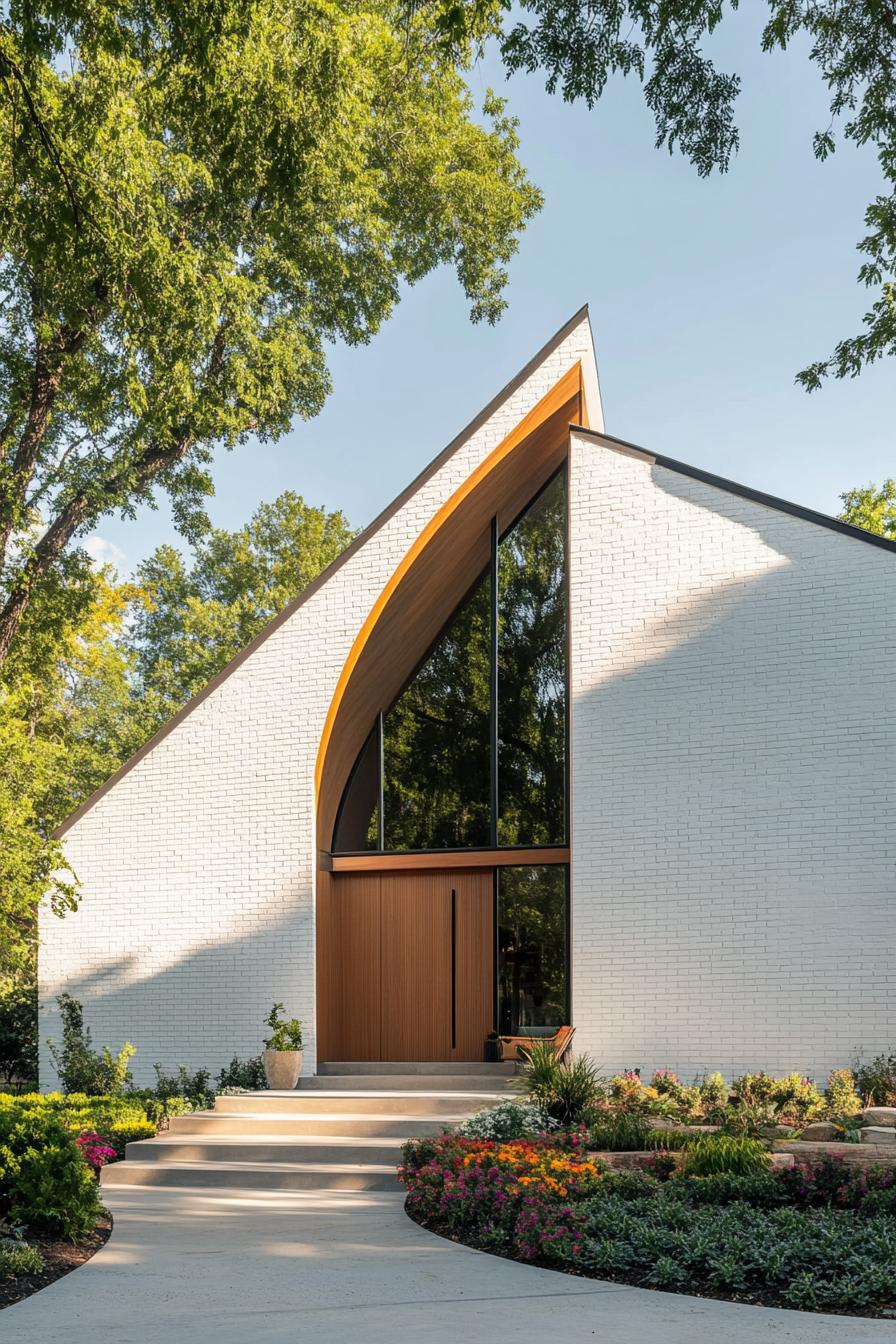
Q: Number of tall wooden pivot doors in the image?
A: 1